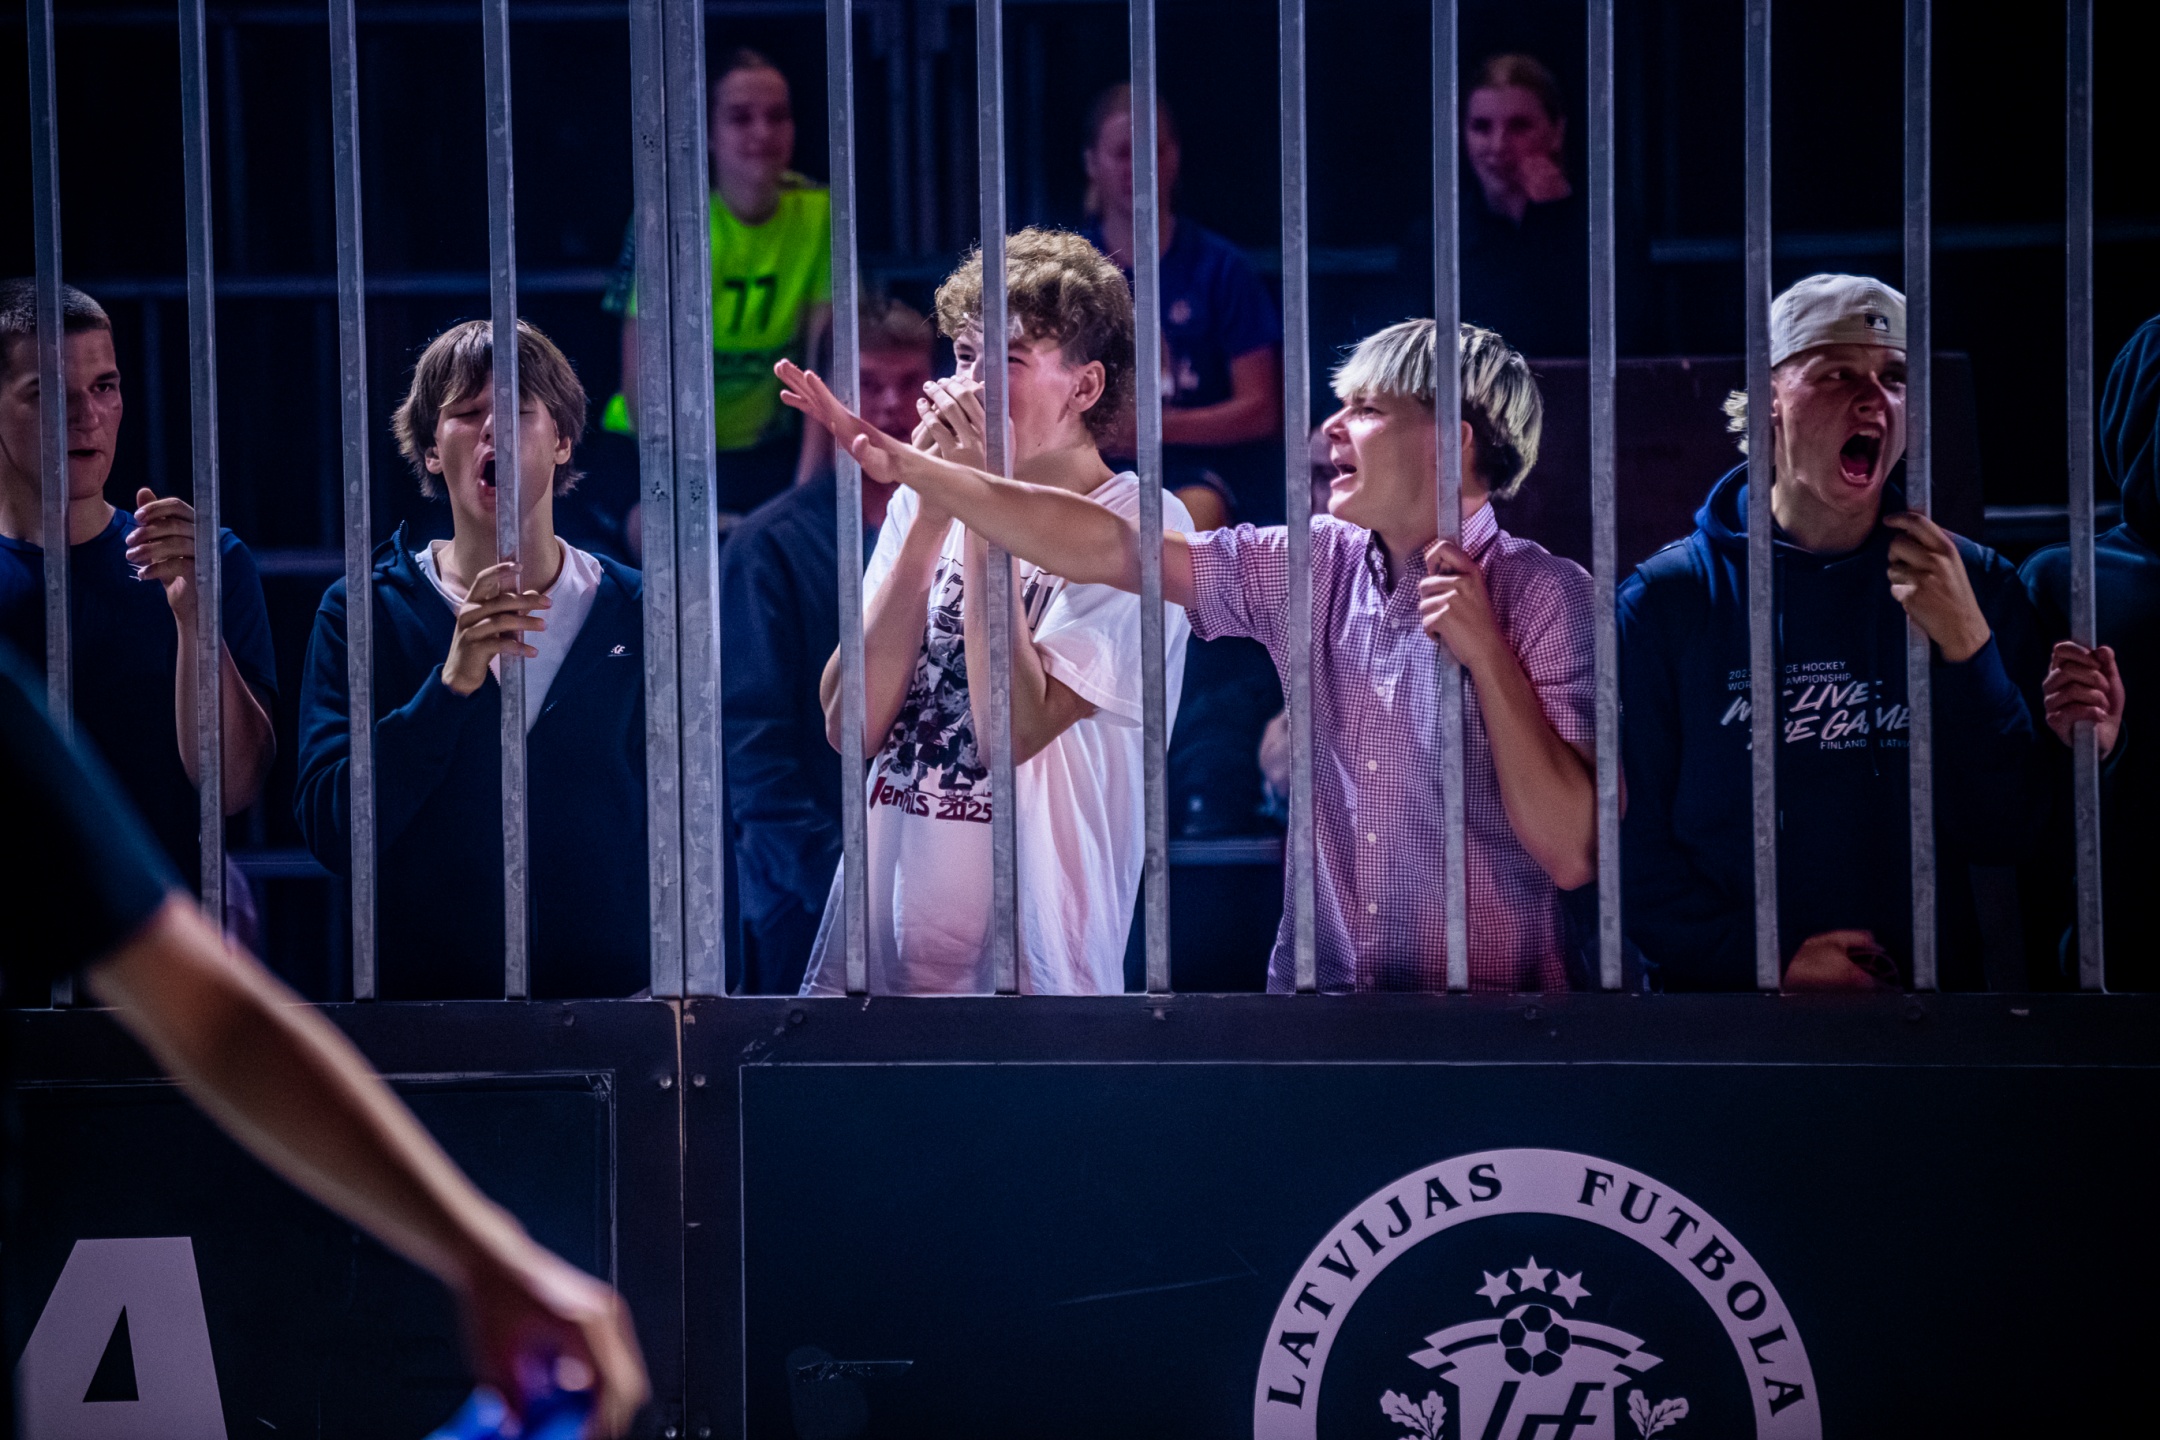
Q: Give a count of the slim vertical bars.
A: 13